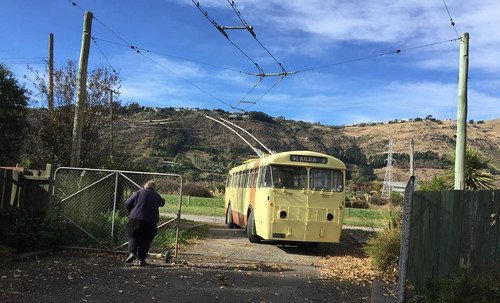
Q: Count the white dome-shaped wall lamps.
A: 0